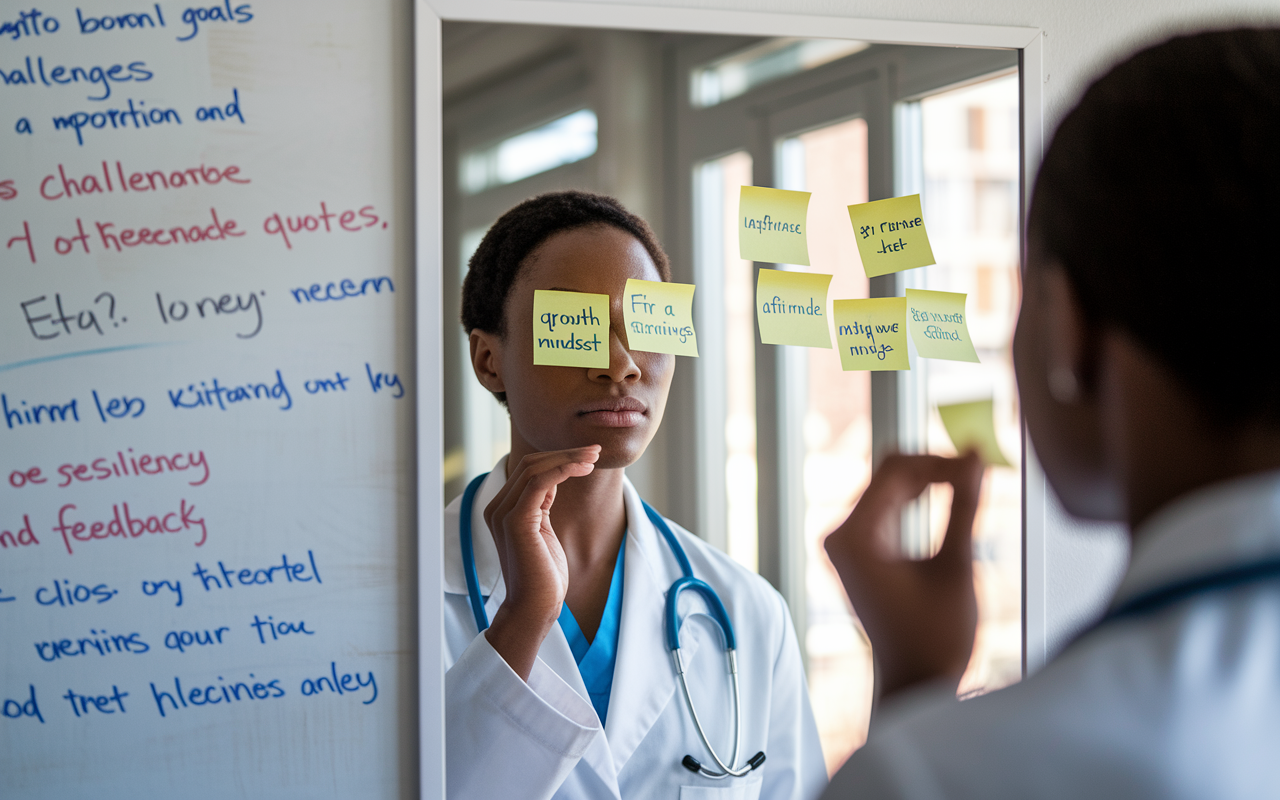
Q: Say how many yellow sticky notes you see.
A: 8